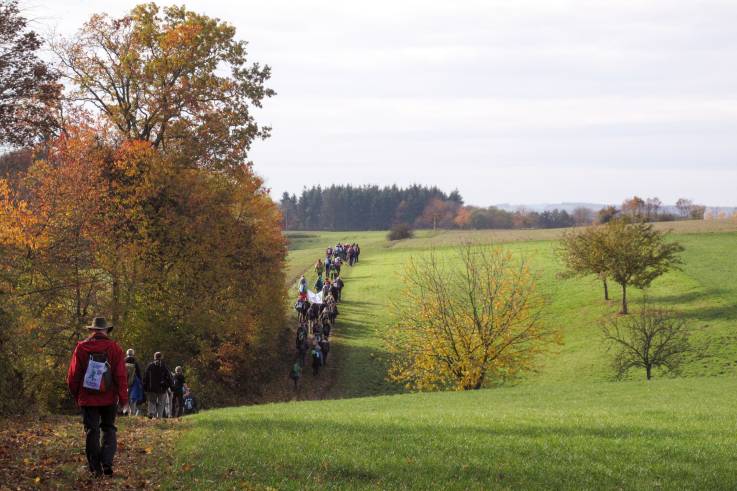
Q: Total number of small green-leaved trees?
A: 2